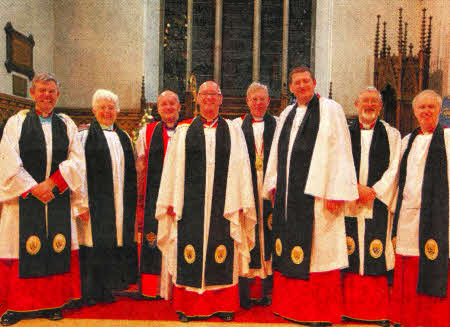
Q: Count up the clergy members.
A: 8